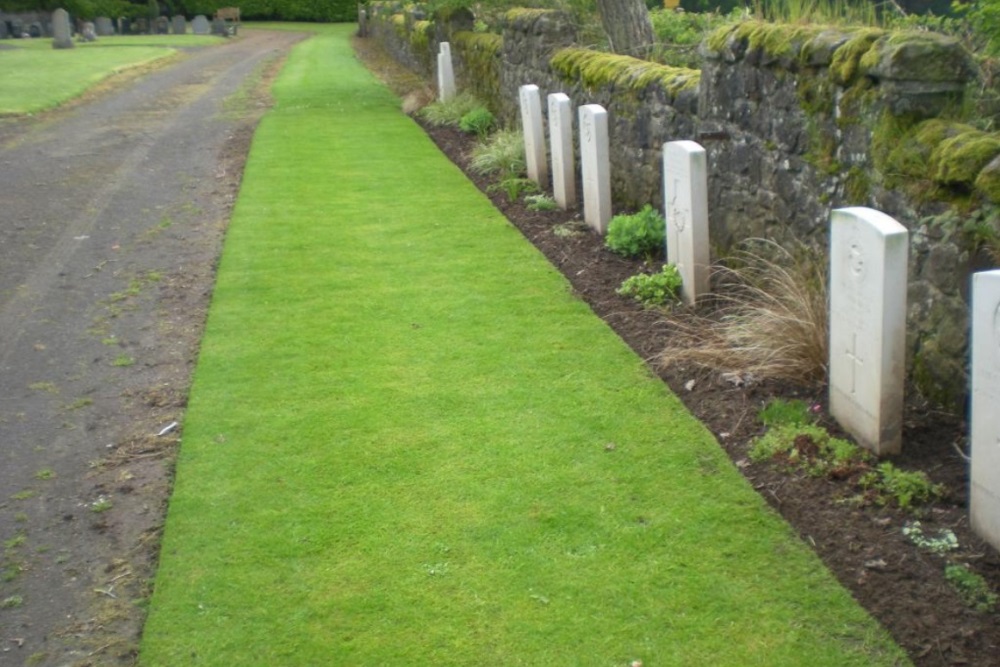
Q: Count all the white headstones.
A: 8